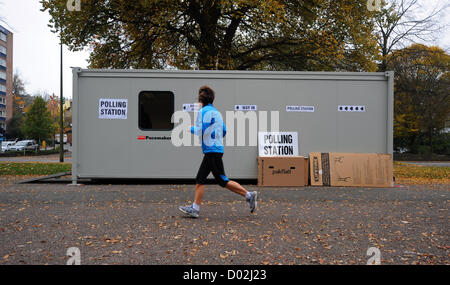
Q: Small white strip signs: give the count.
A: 4